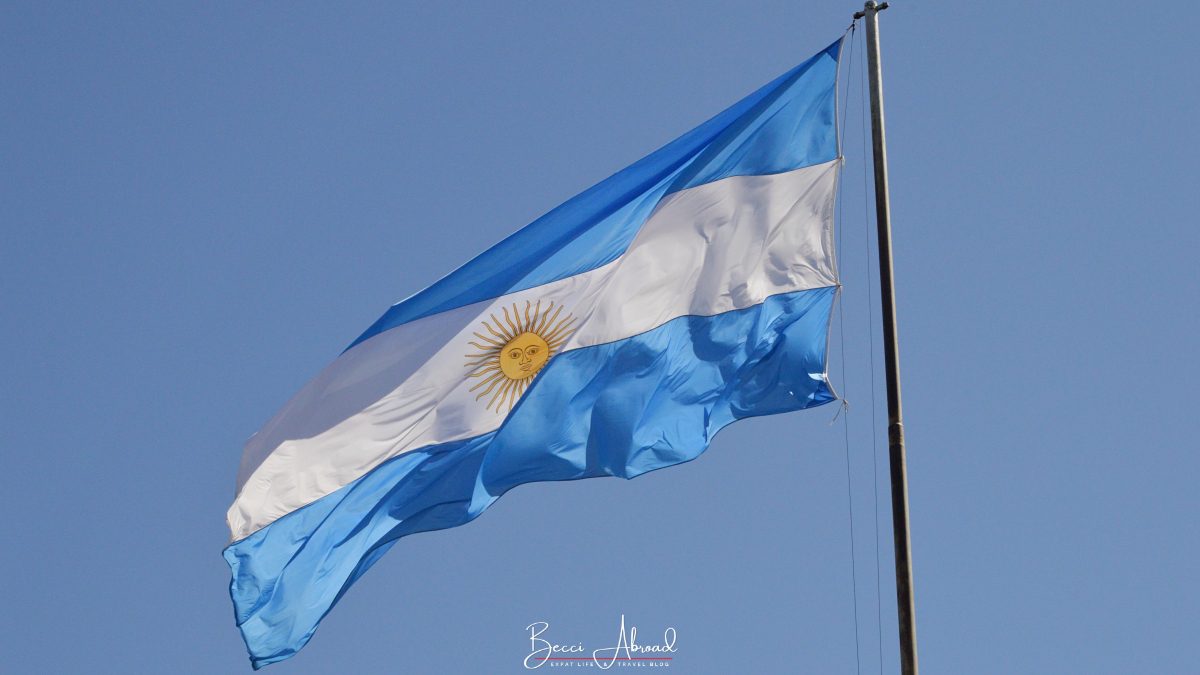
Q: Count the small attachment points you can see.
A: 4